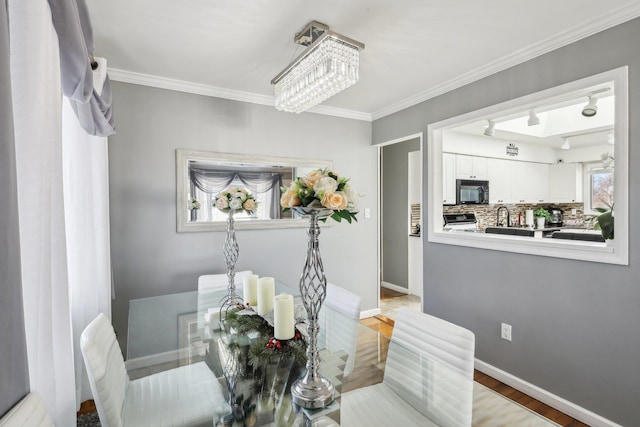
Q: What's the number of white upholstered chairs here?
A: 5